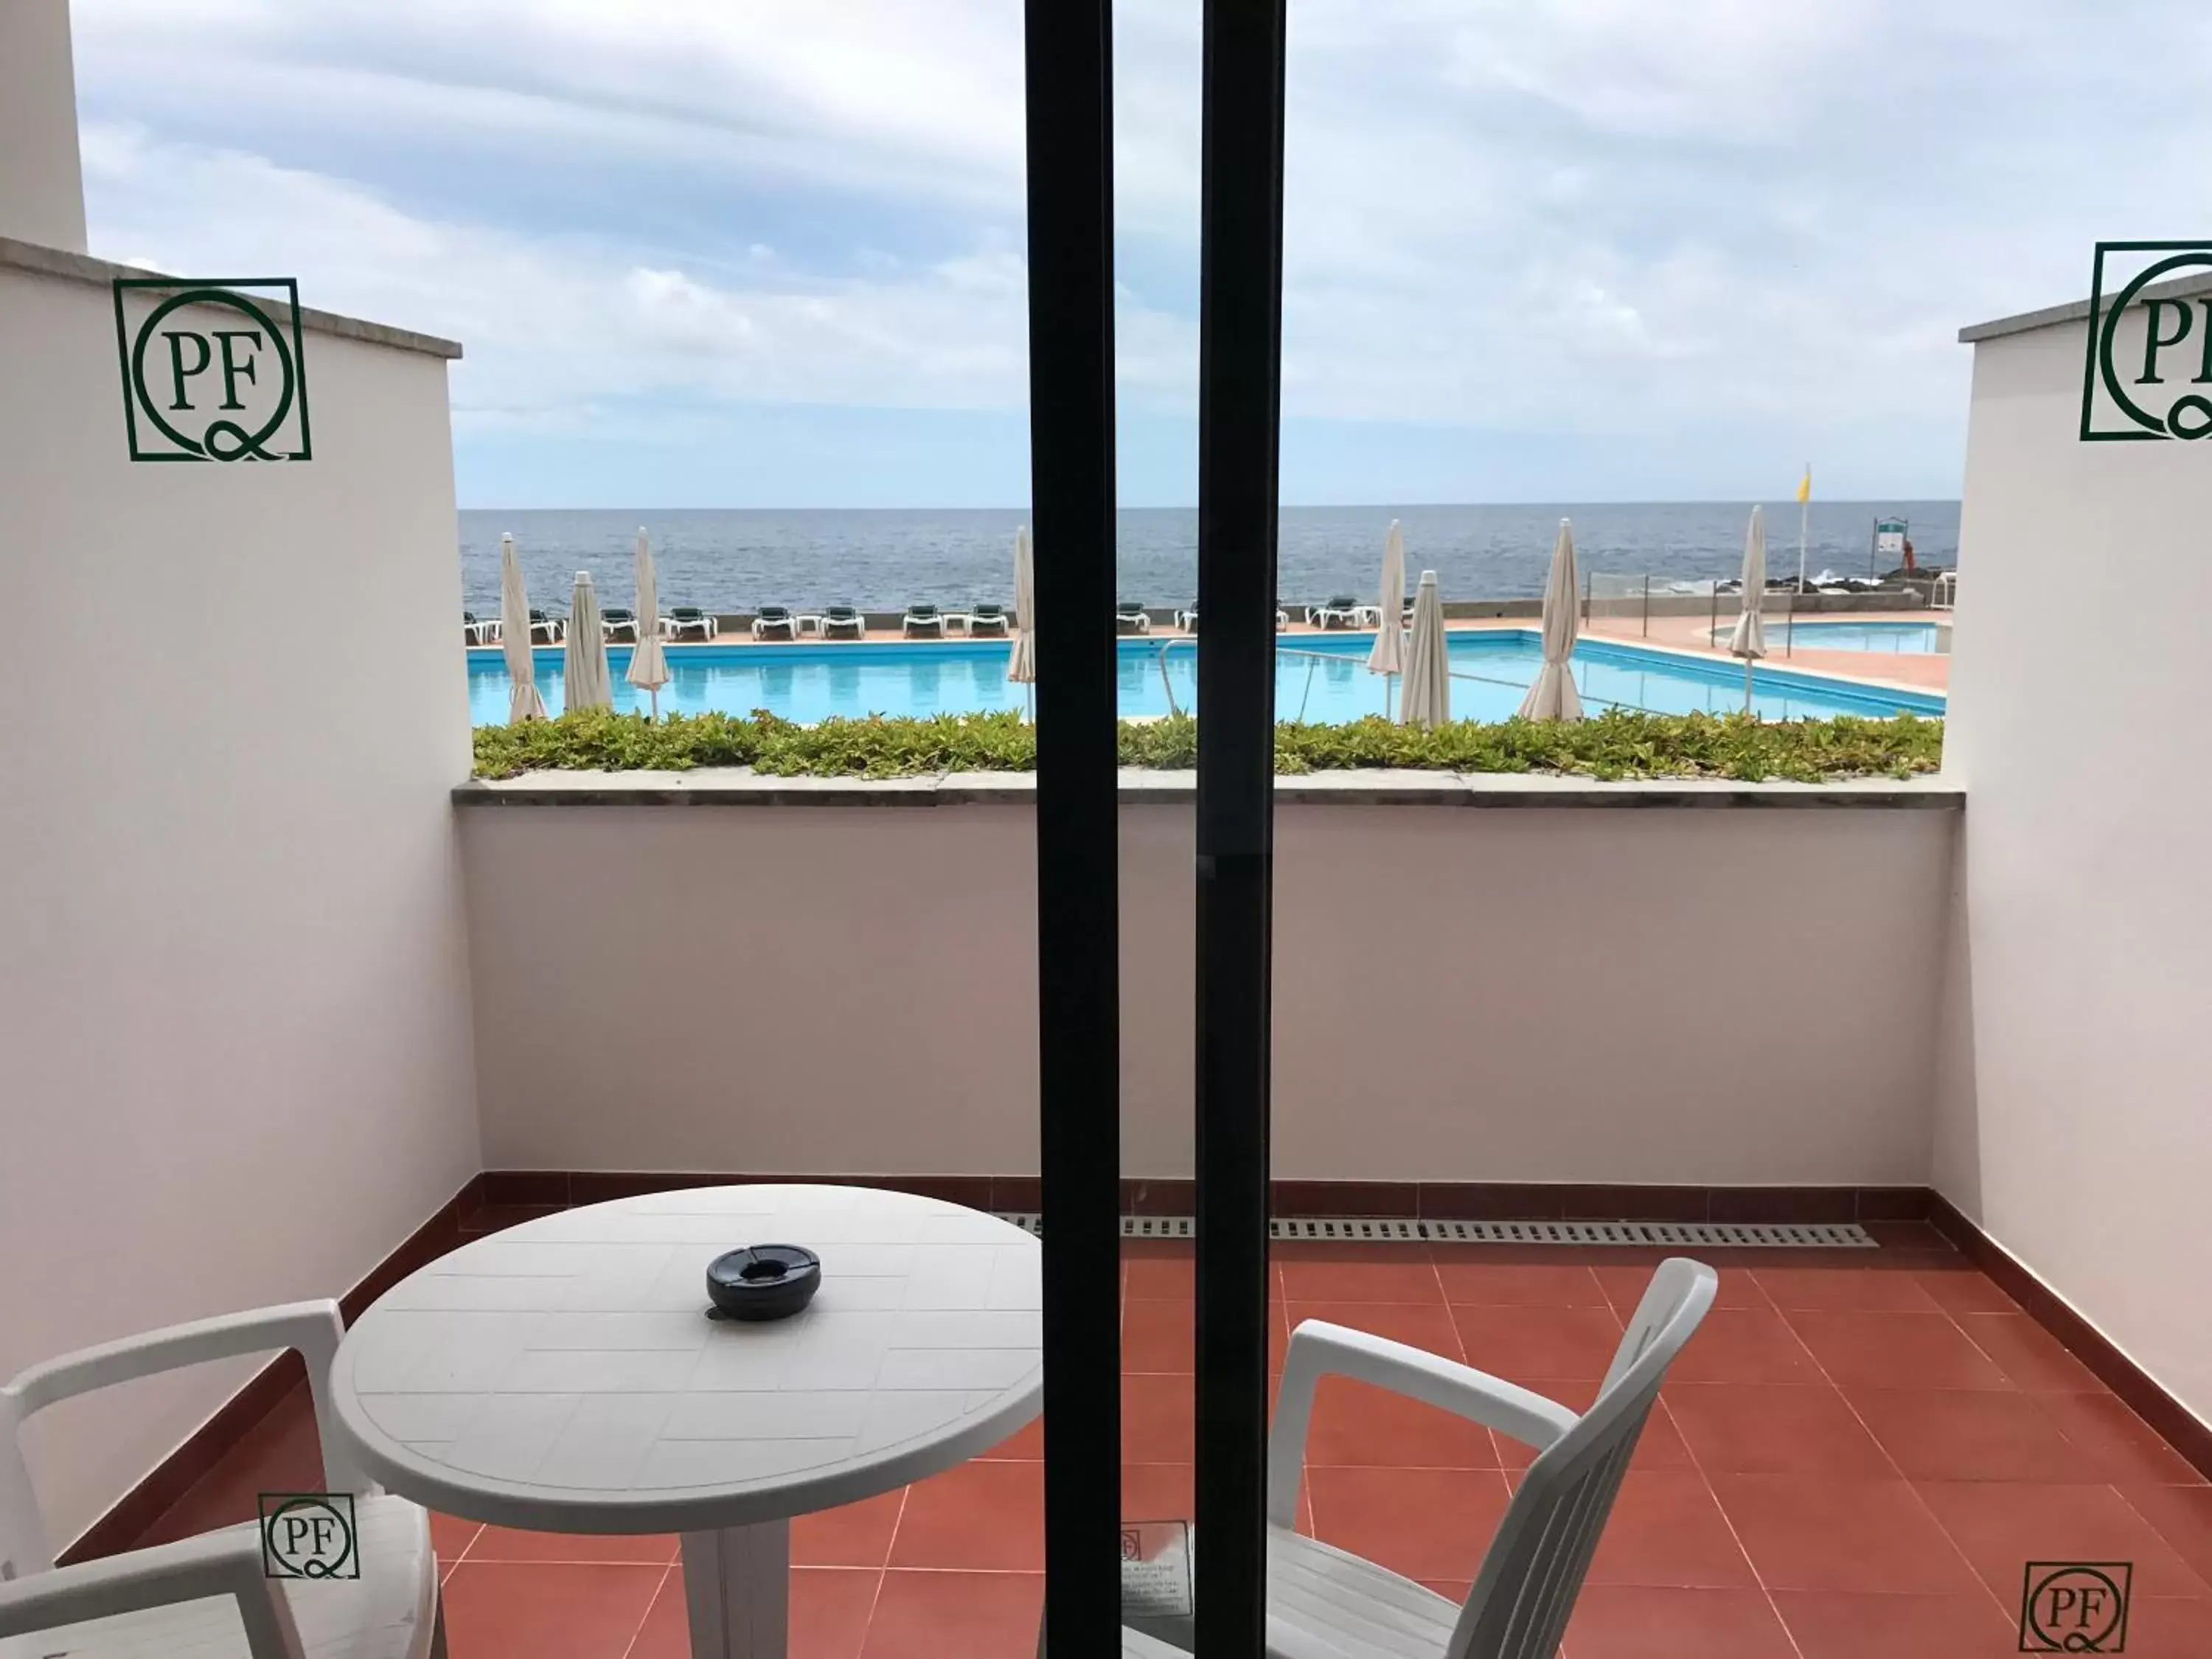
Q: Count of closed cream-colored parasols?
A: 8